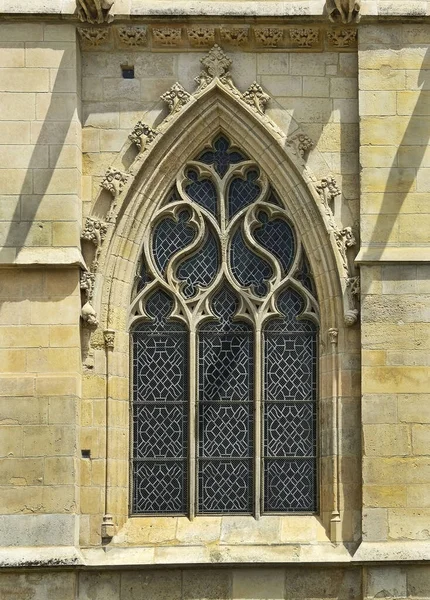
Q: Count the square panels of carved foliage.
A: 8